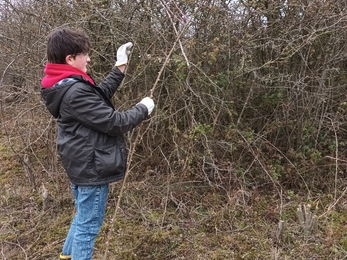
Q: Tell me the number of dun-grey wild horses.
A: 0